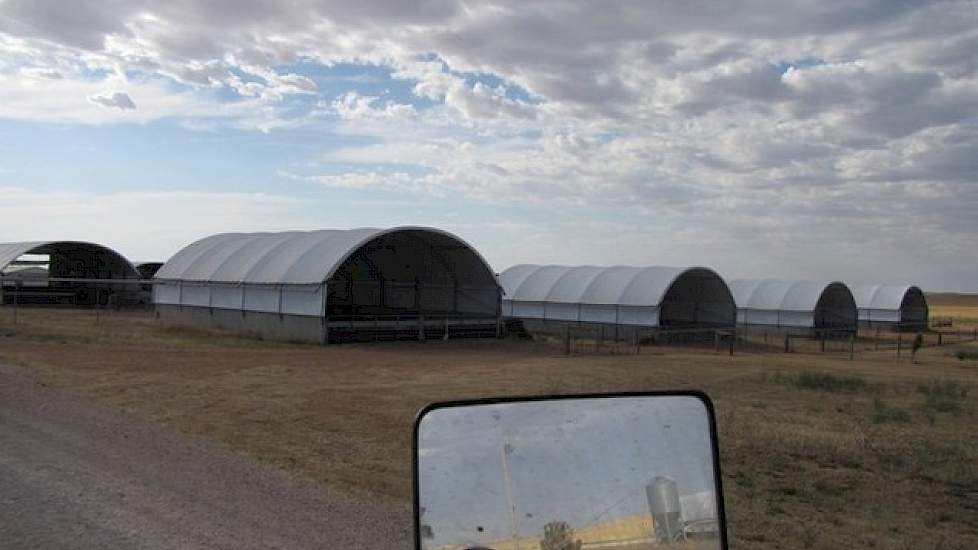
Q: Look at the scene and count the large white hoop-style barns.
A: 5